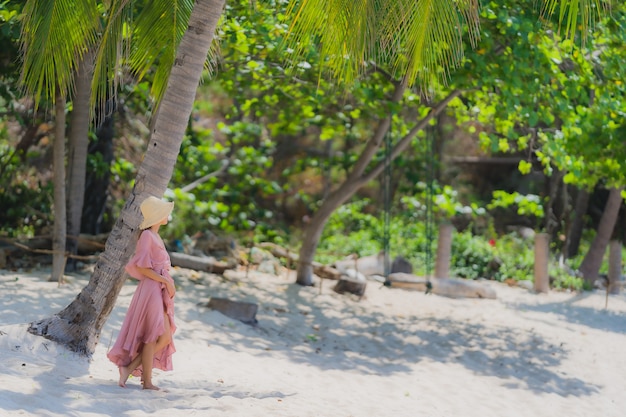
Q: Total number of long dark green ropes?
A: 2